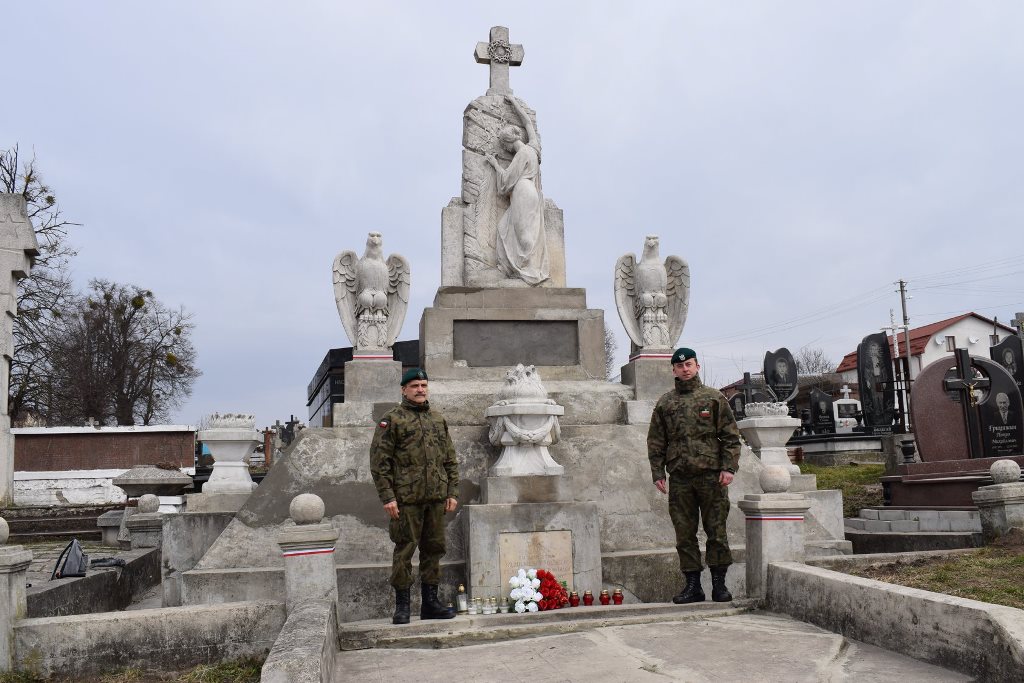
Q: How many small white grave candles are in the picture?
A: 5